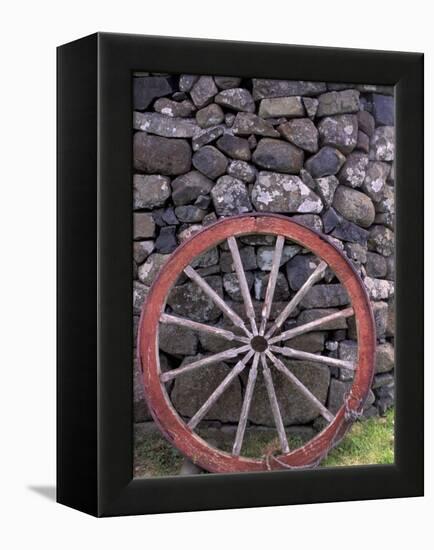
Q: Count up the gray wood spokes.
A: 12